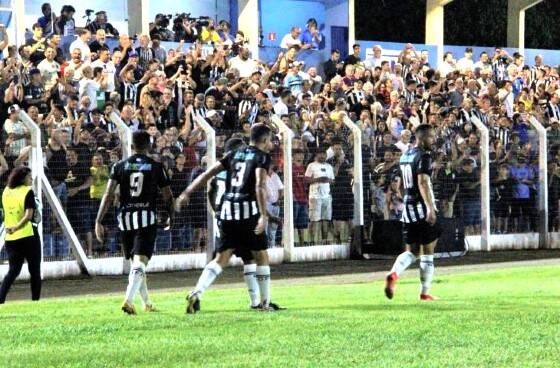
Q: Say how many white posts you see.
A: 7